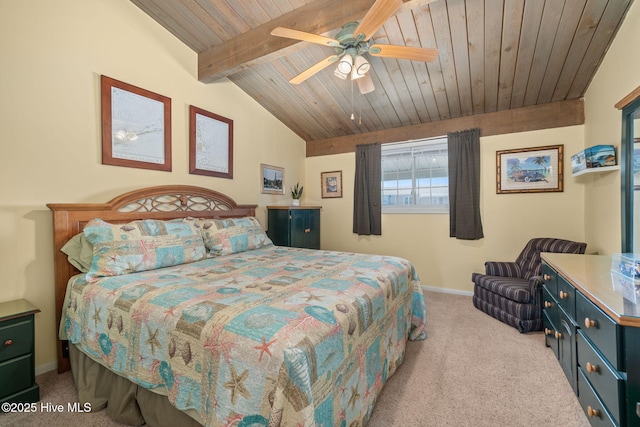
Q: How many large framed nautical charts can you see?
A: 2